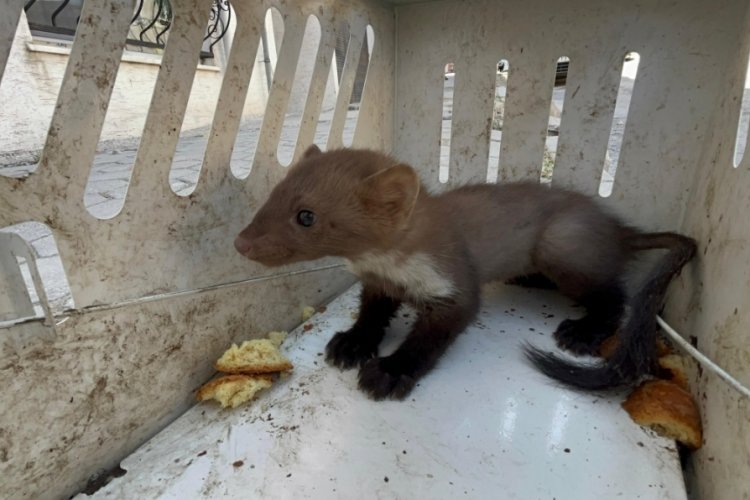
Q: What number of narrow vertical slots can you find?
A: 12